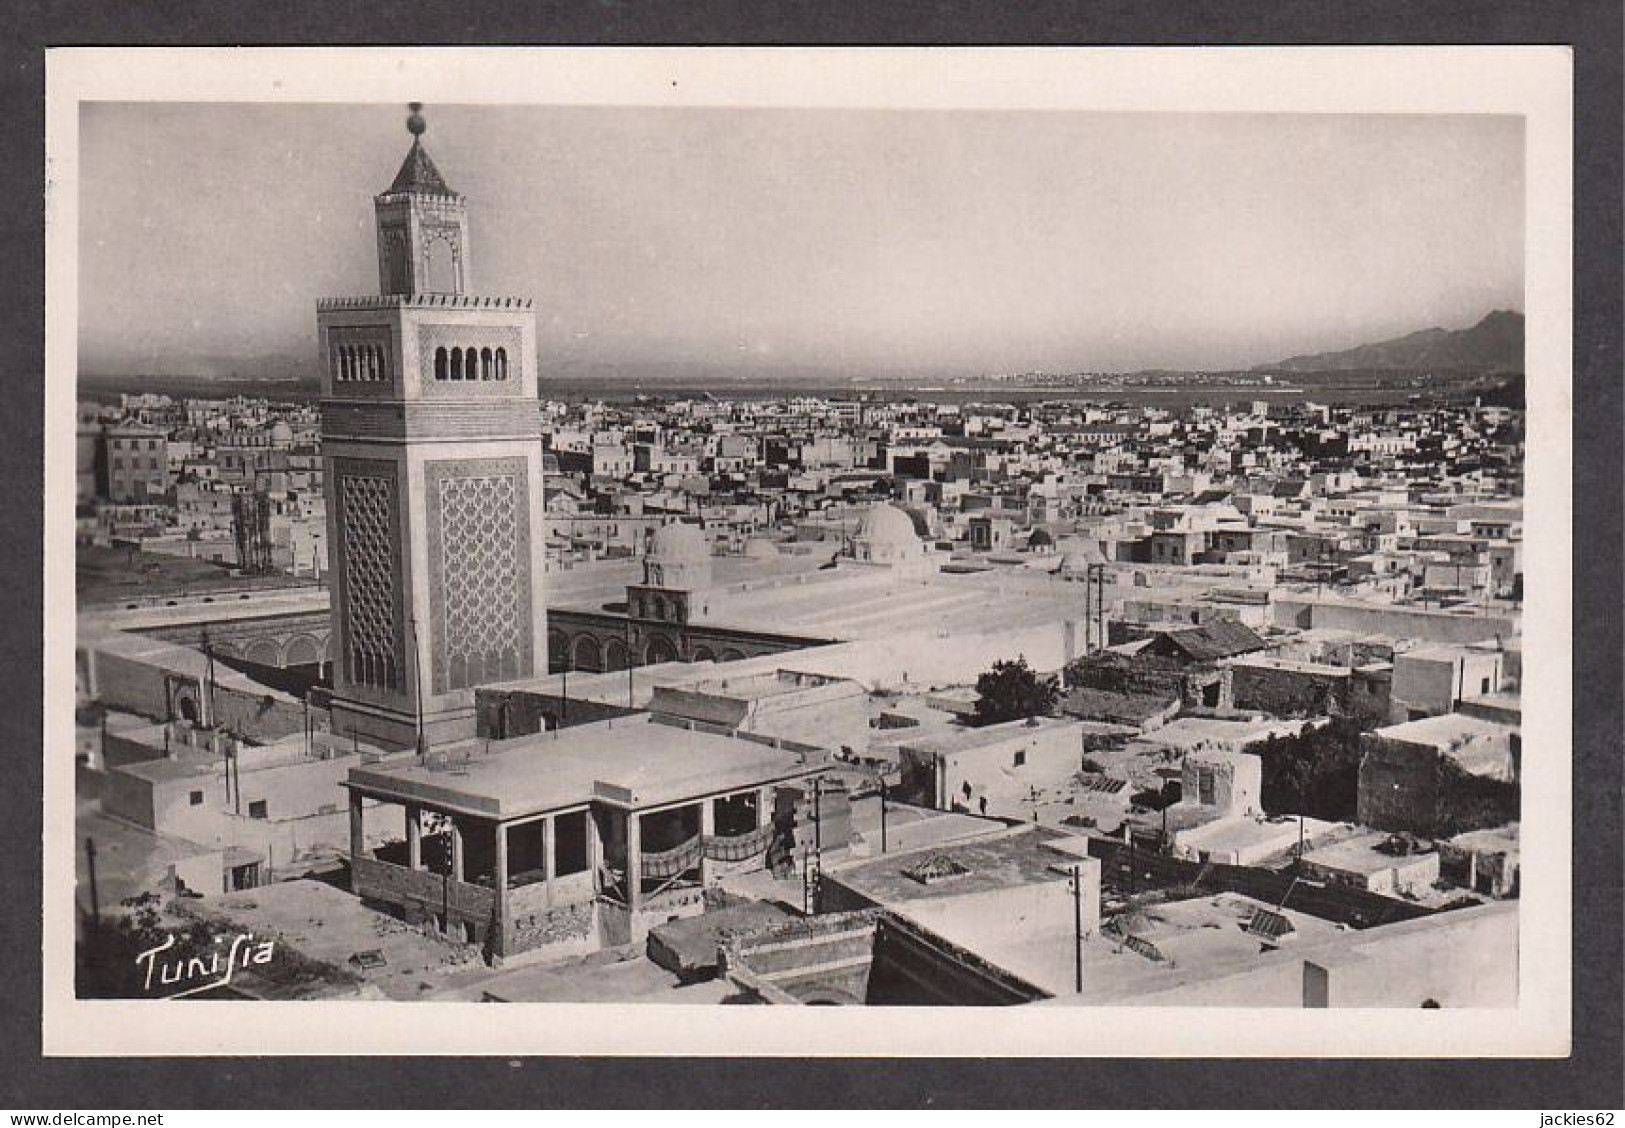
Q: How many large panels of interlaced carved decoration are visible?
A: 2